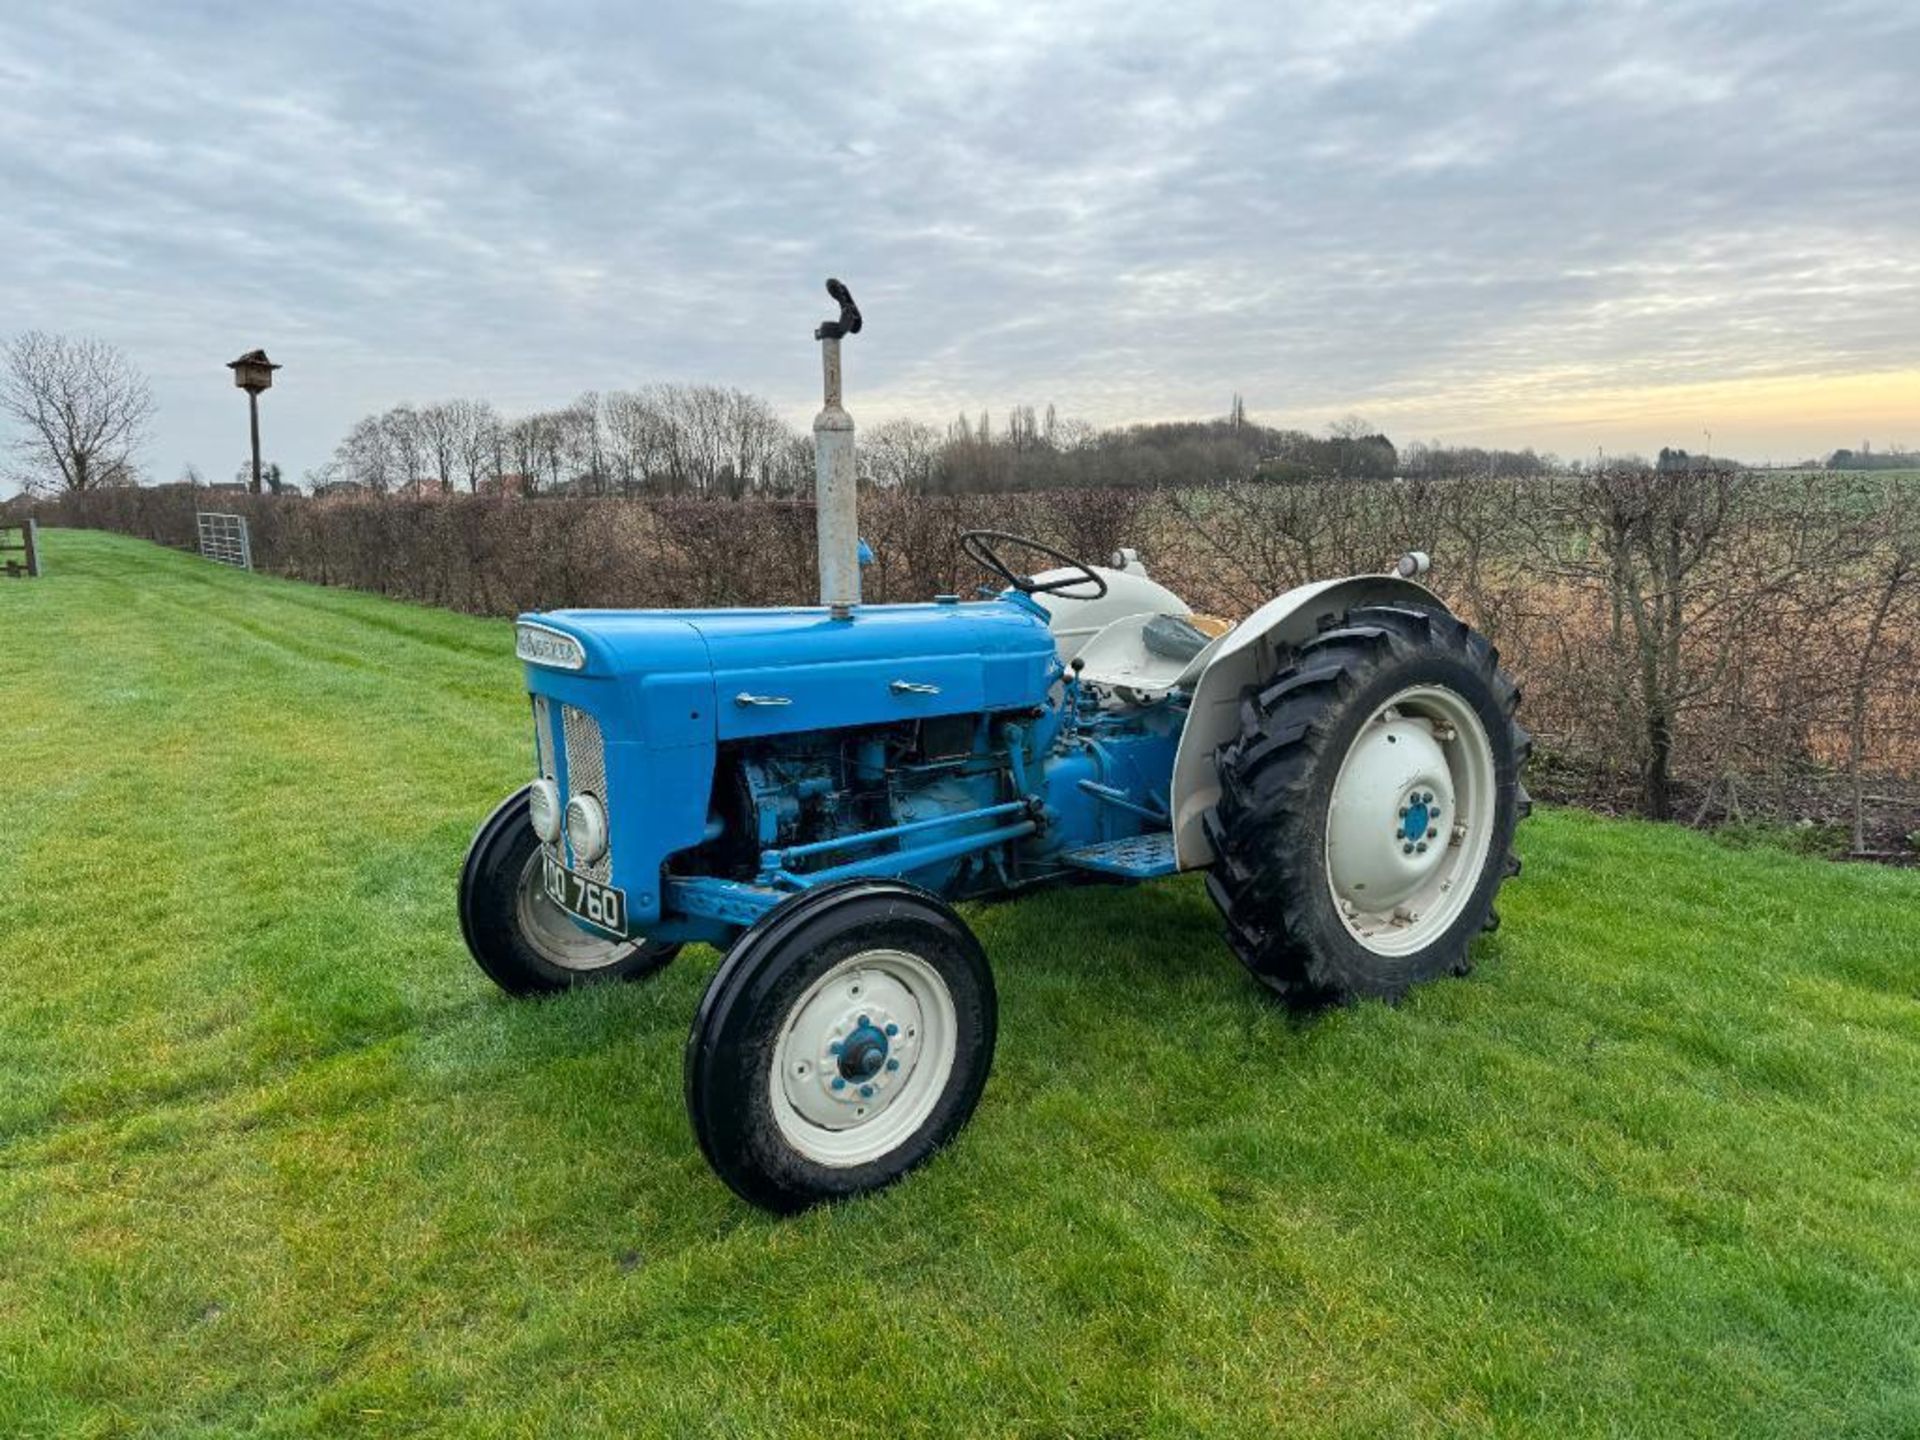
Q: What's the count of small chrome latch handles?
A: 2